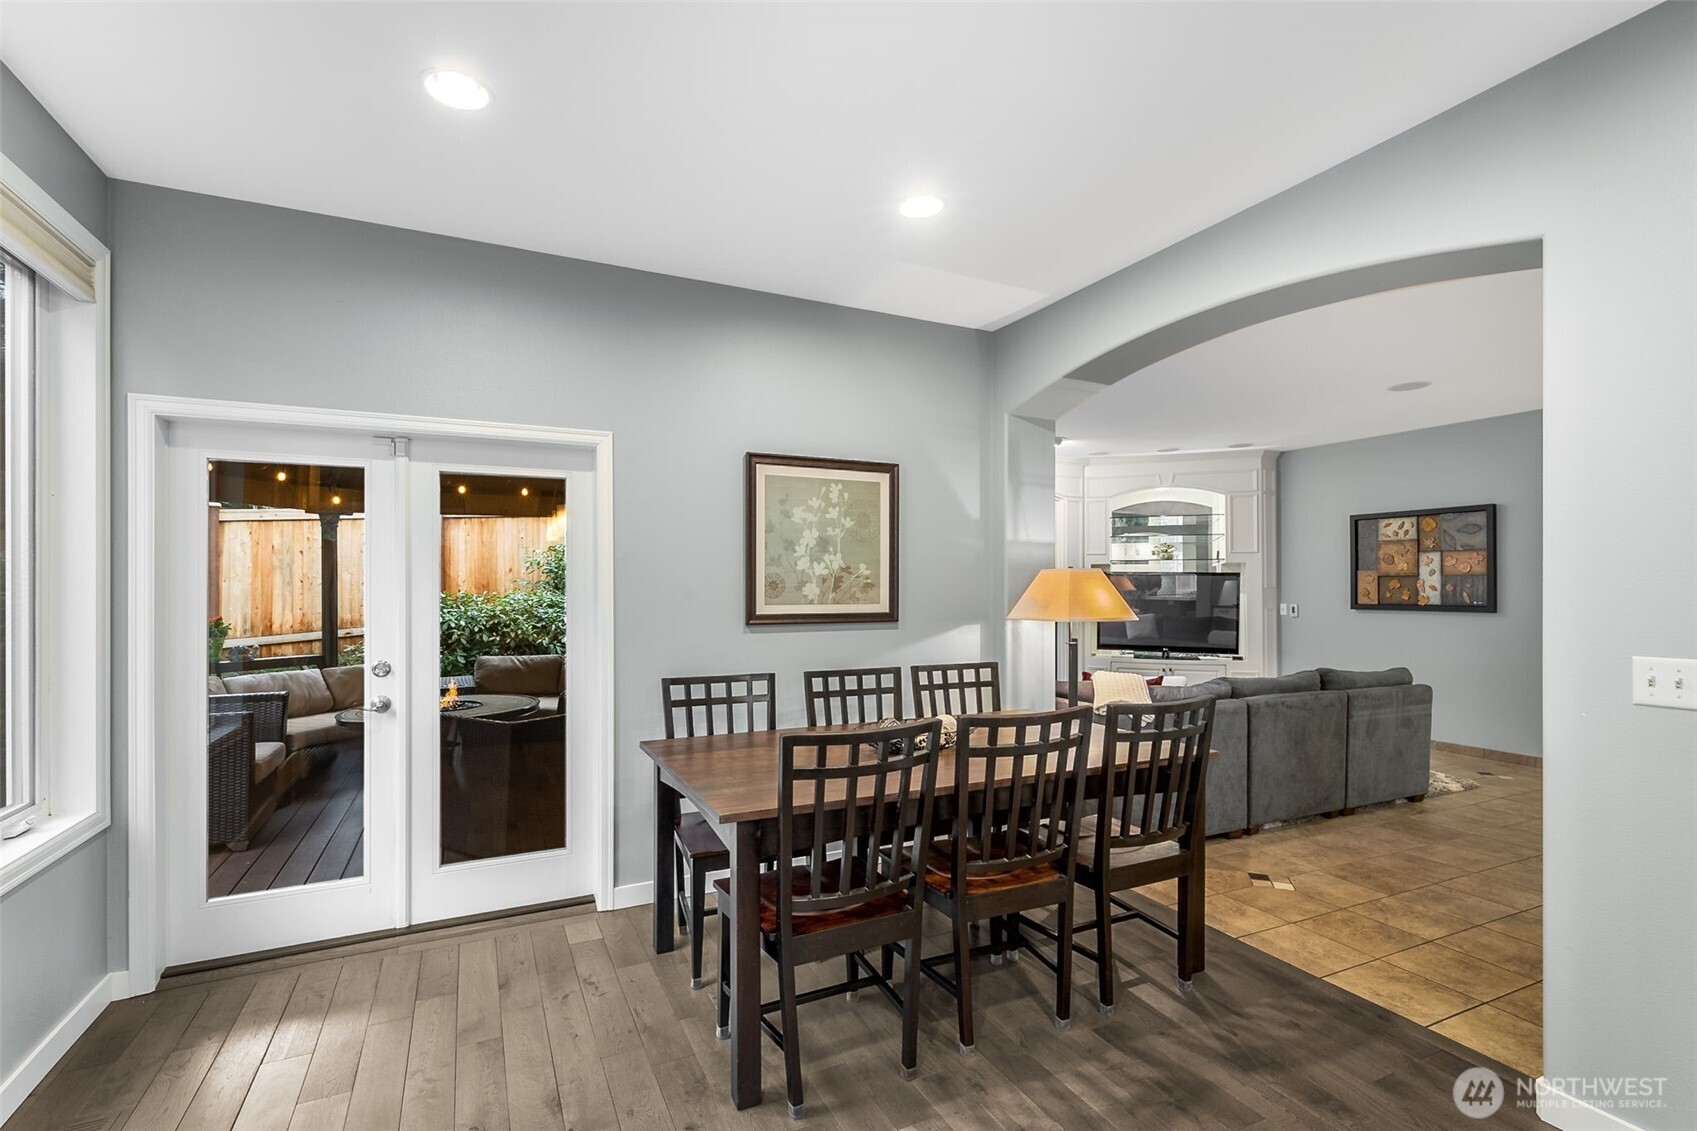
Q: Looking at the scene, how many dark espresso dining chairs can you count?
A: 6